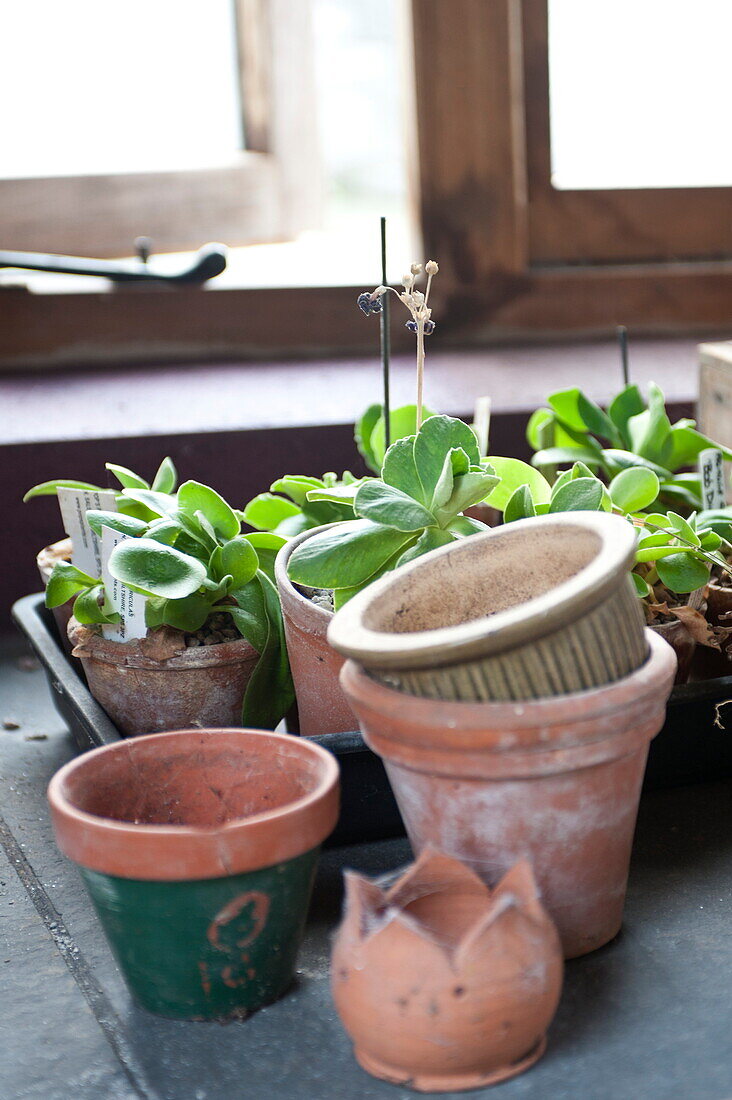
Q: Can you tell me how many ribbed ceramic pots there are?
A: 1